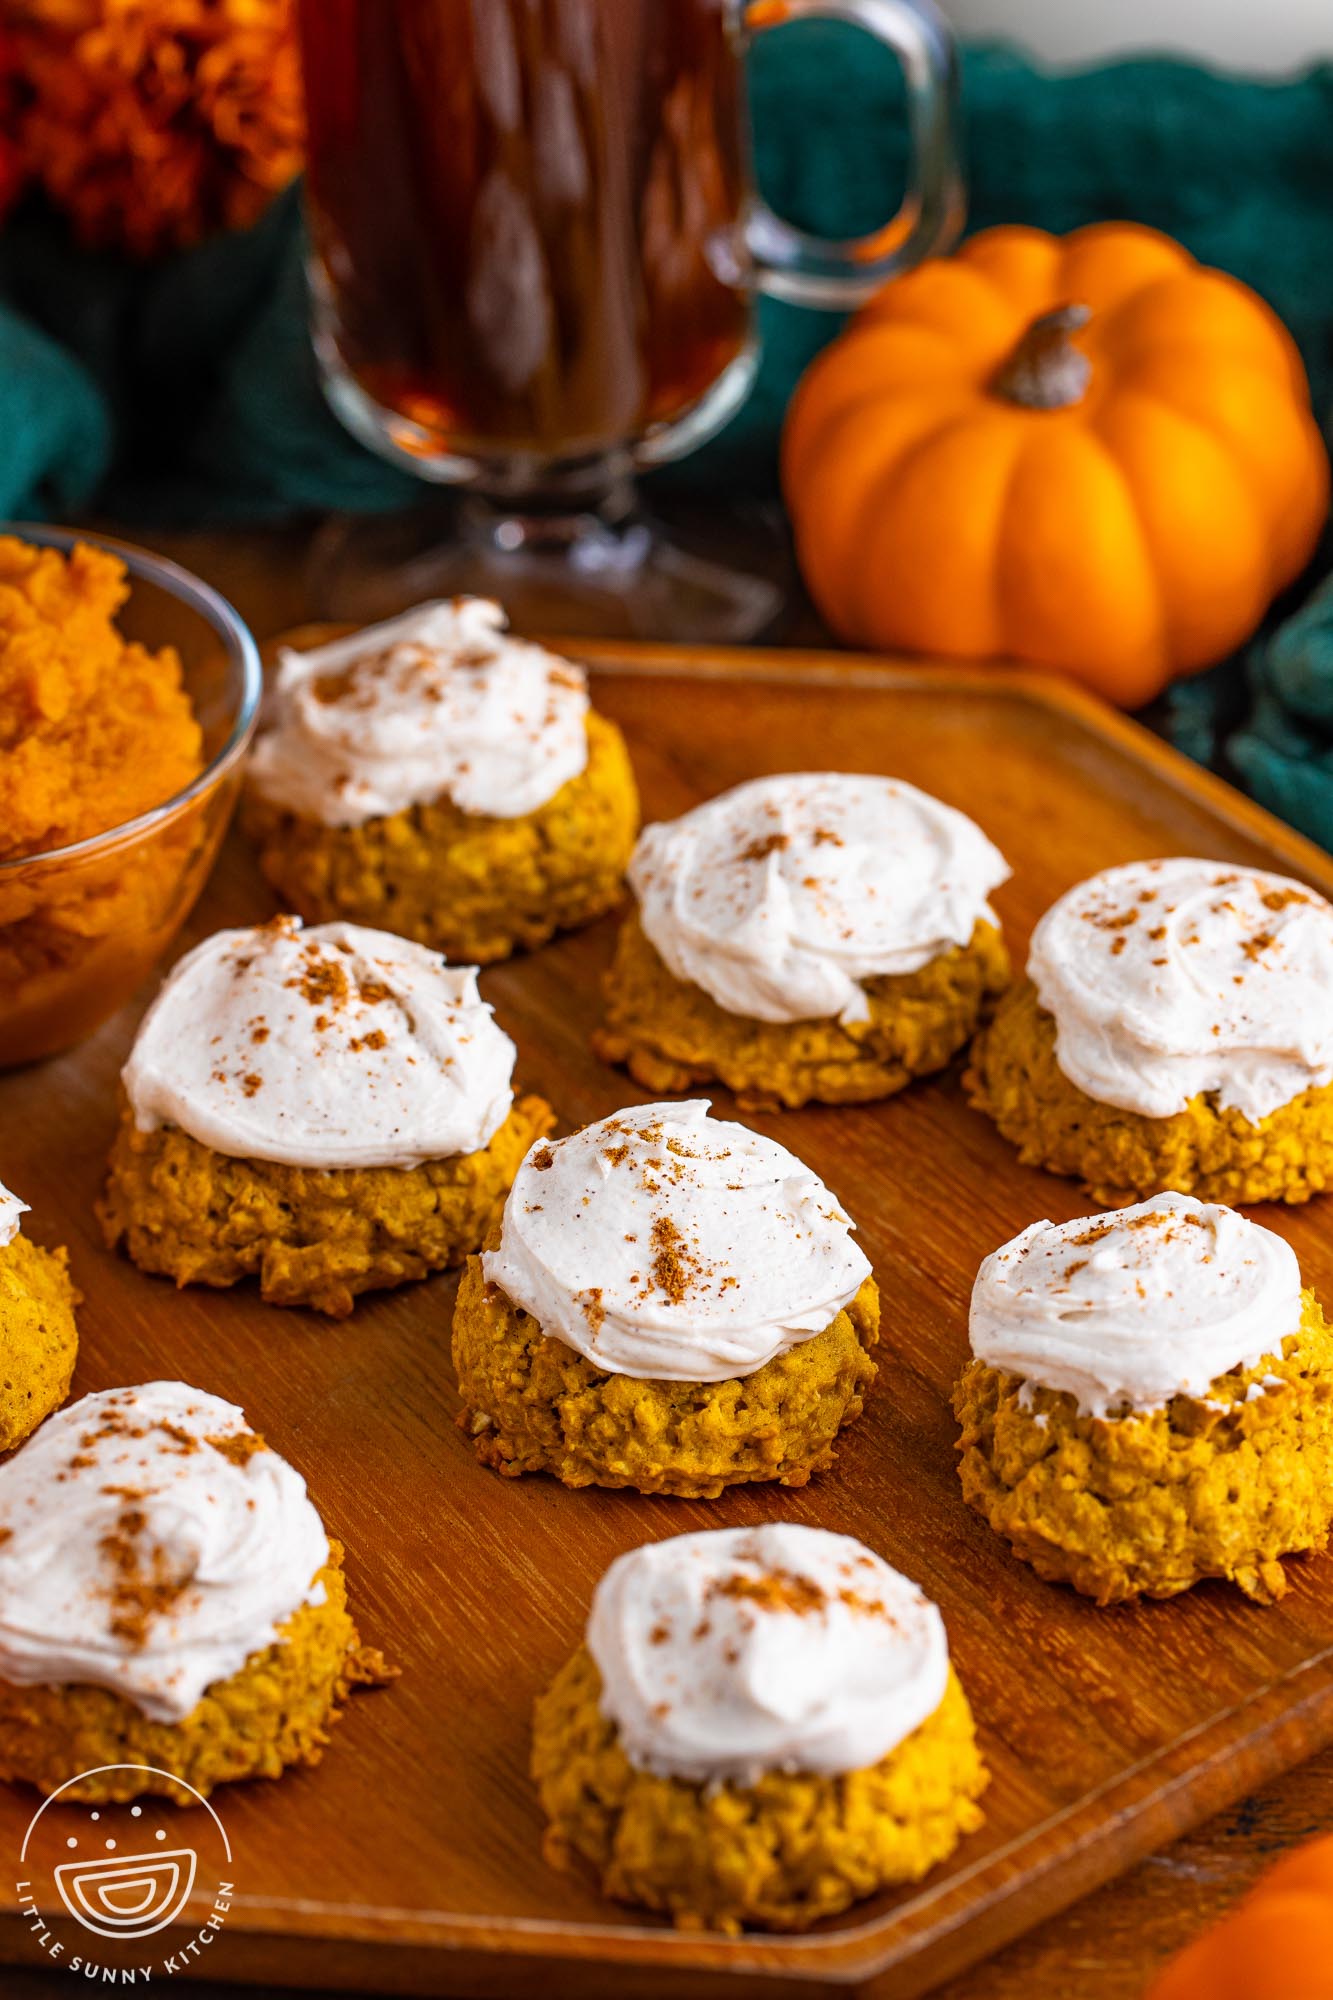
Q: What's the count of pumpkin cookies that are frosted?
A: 9